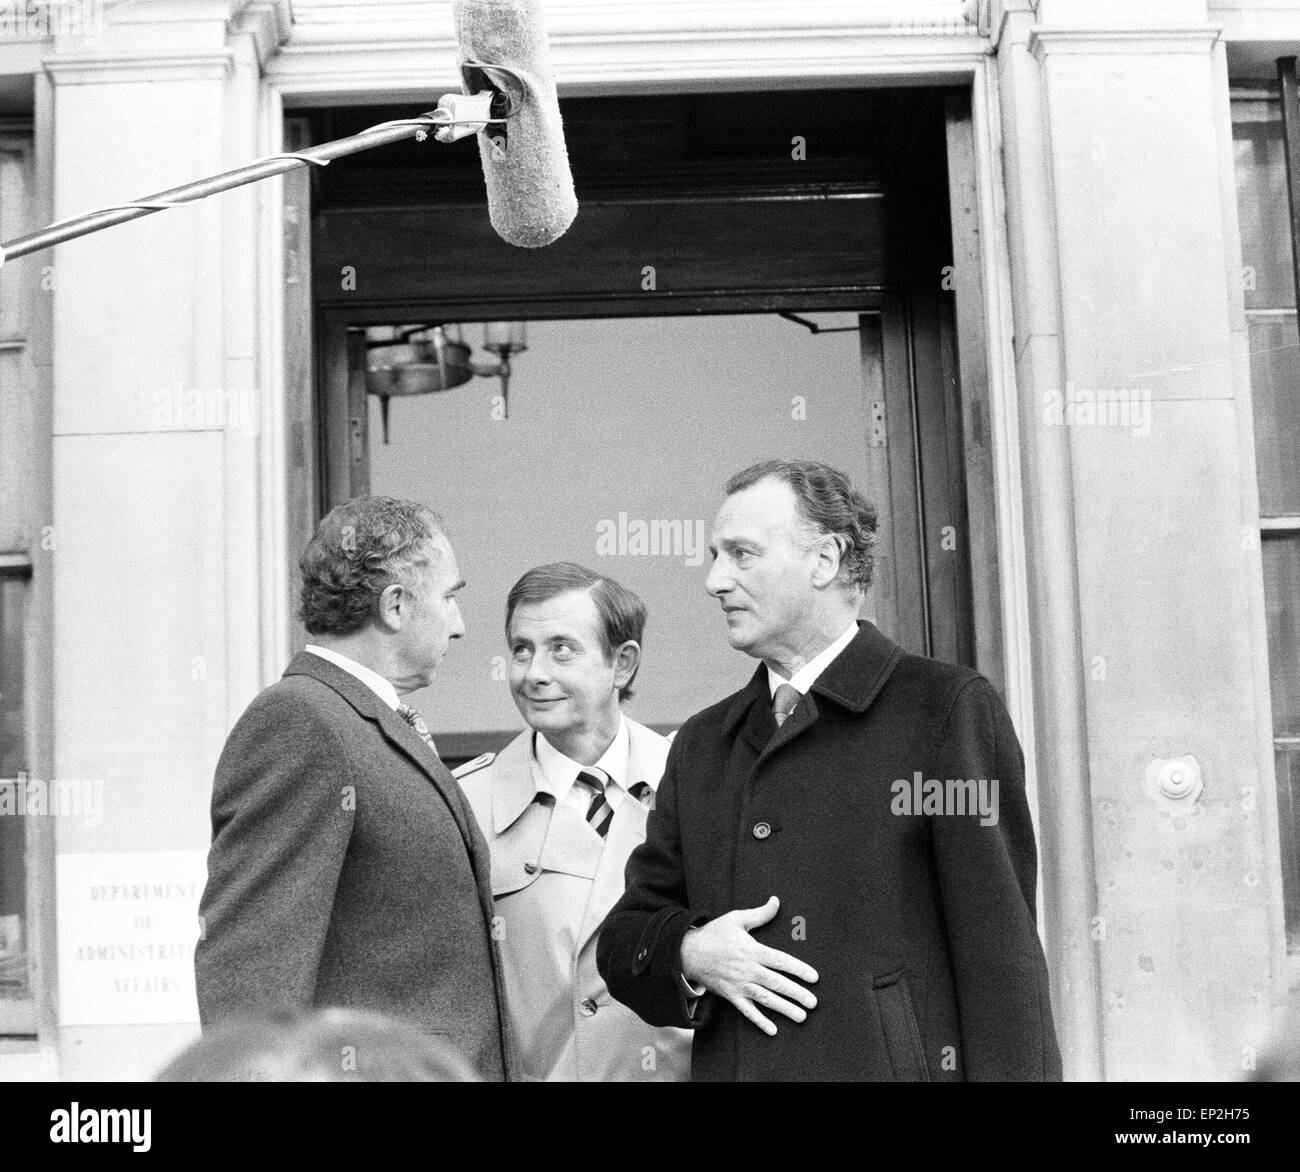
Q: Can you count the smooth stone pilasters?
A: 2